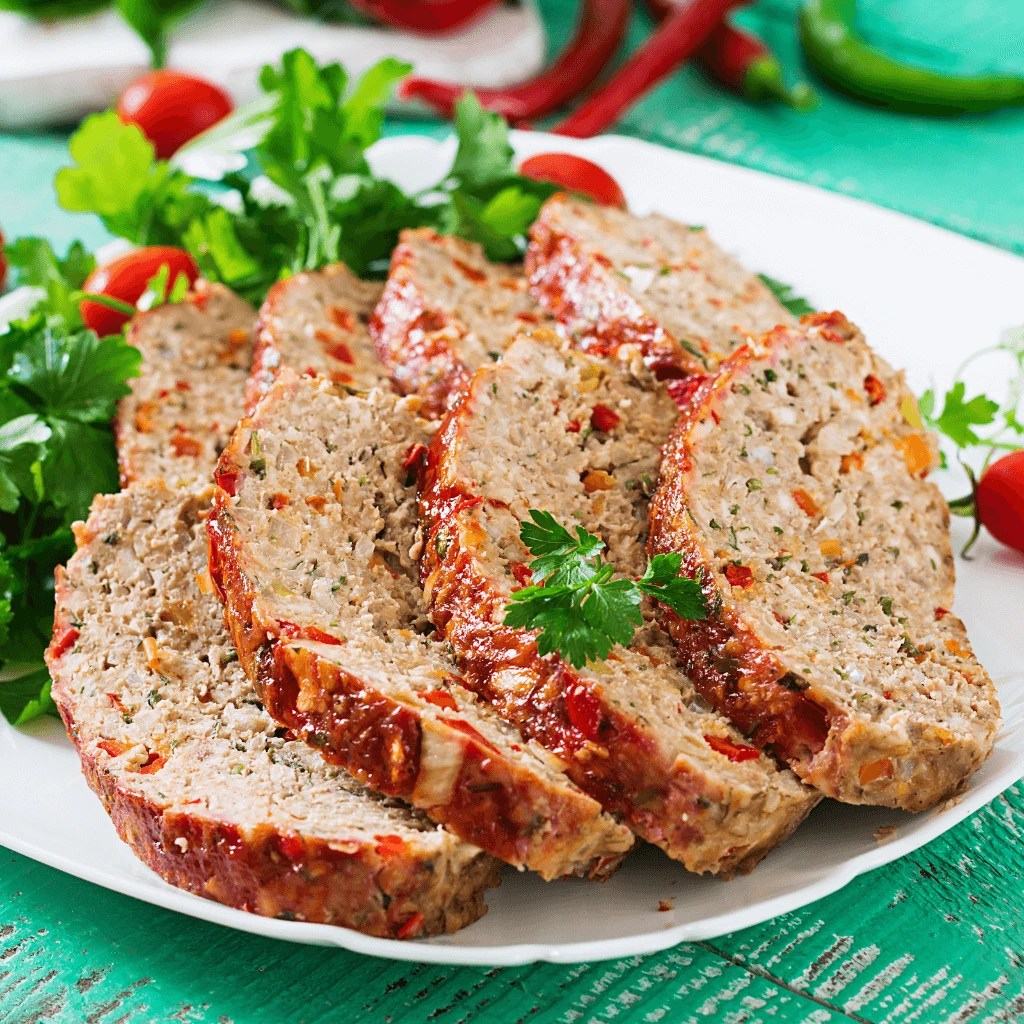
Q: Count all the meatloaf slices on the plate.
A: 8